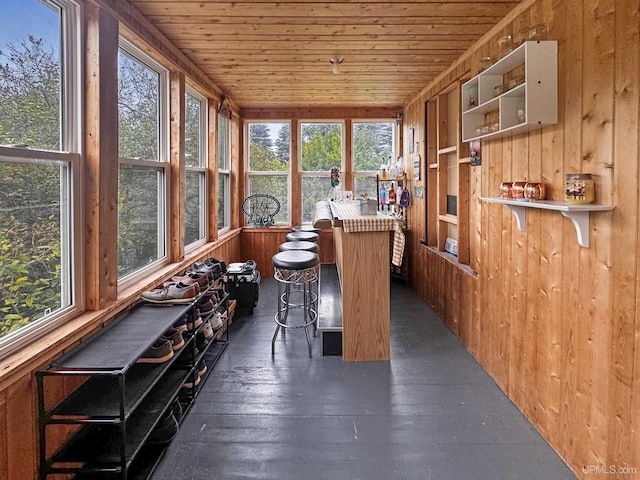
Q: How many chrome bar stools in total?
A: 4